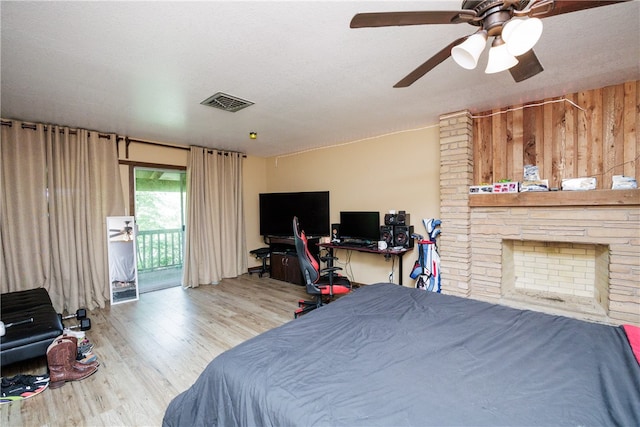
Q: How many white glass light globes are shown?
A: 3